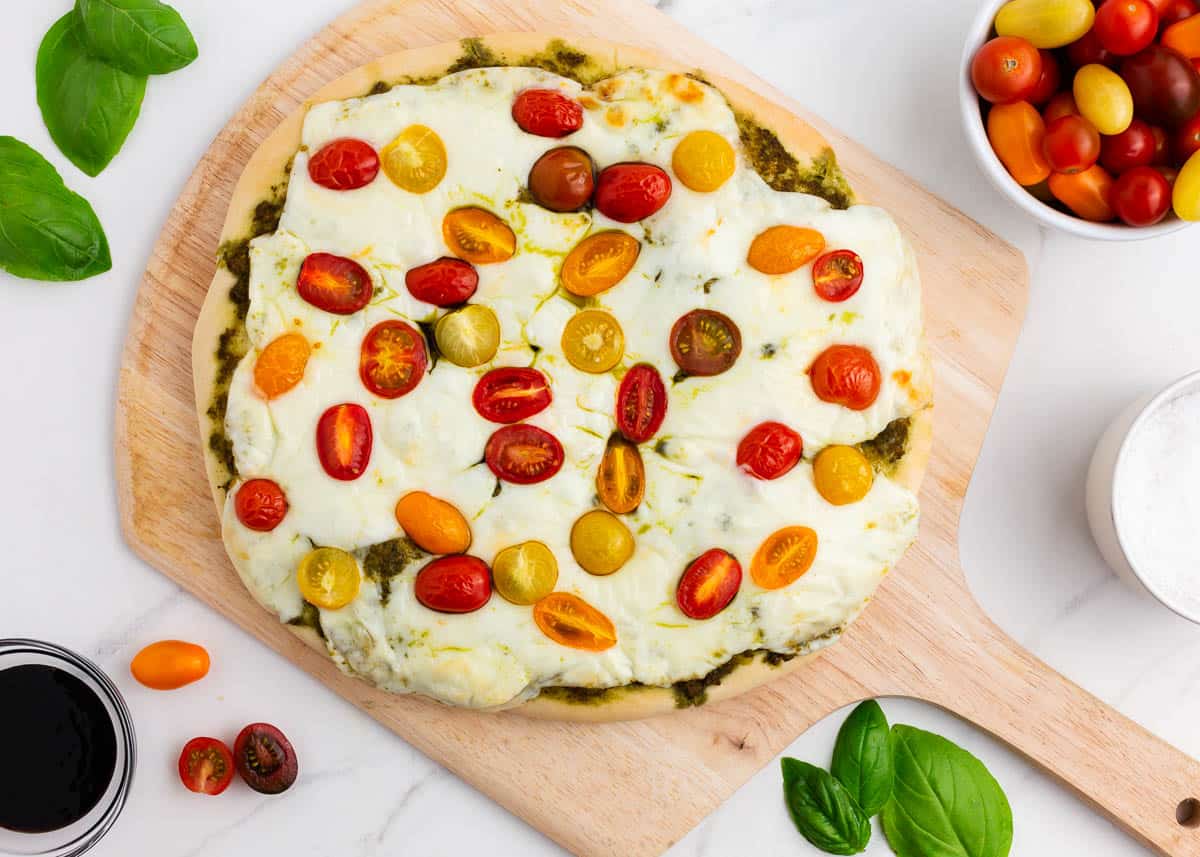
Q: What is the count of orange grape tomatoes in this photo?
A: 12